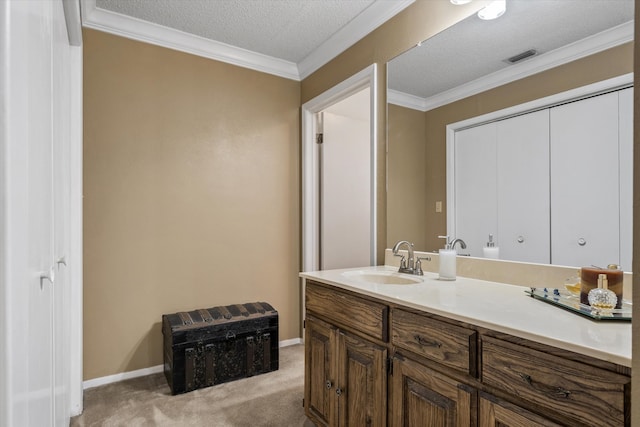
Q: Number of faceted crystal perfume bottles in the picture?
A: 1